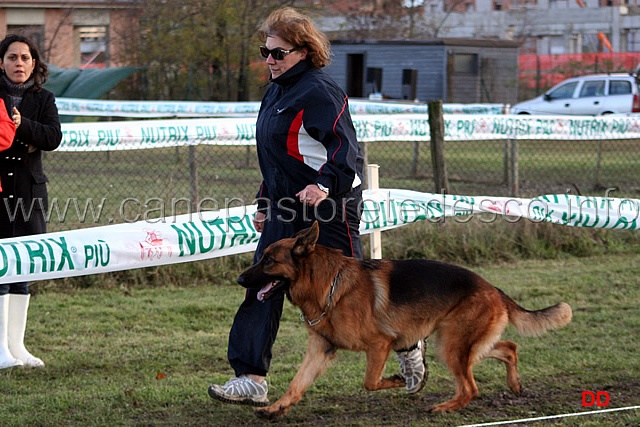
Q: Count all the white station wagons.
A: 1